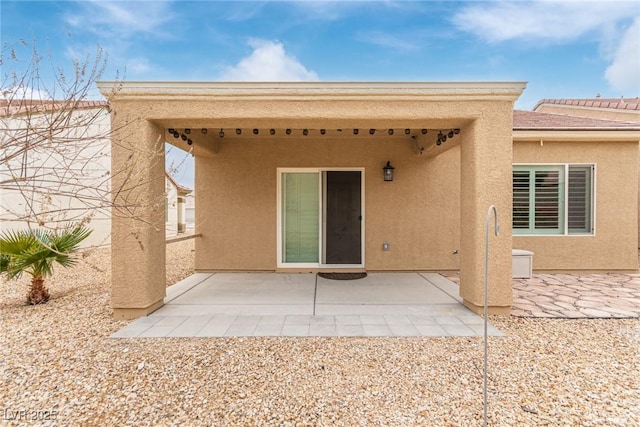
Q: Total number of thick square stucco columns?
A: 2